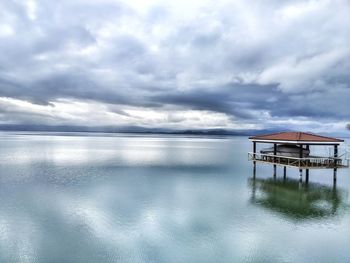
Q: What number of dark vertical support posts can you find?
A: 6